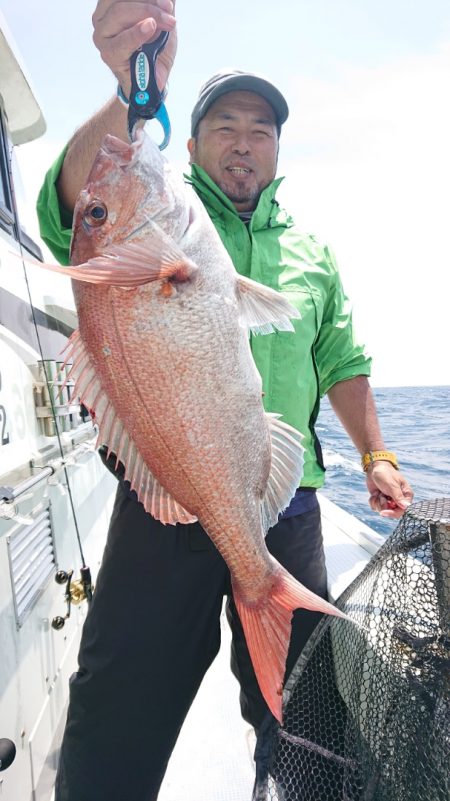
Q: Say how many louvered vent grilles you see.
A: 1